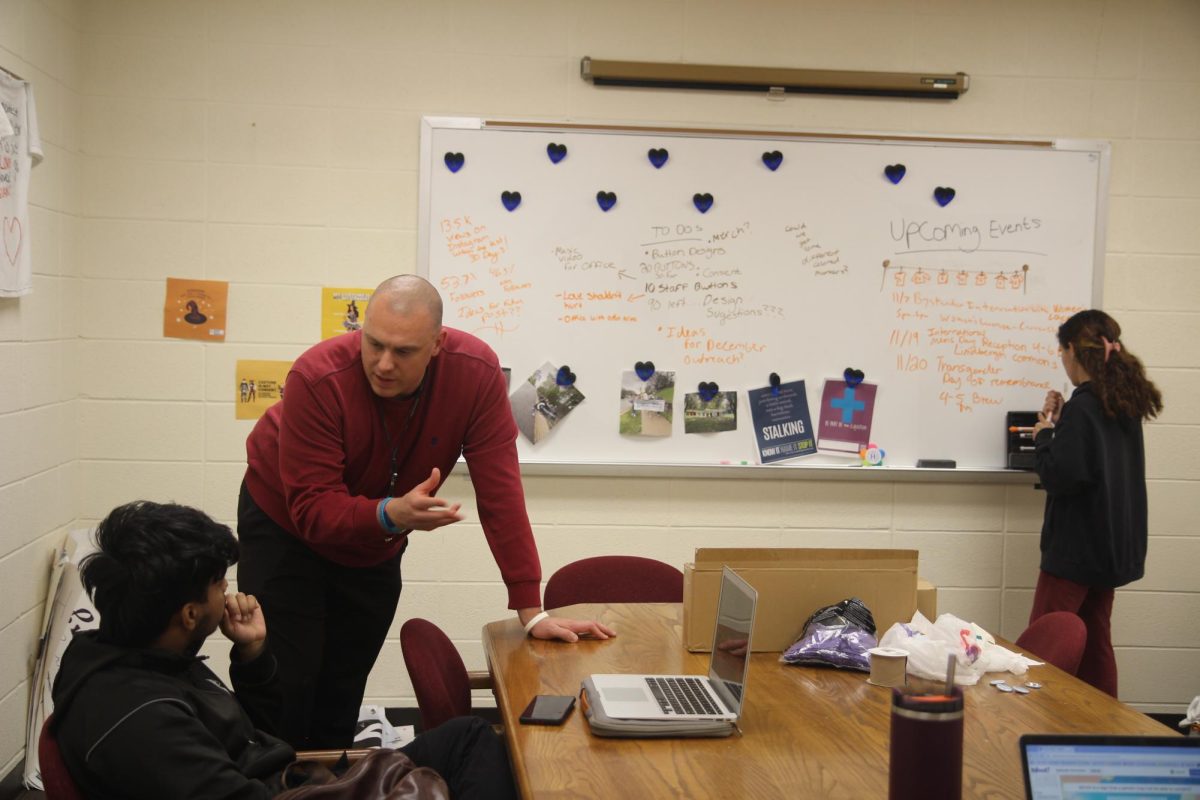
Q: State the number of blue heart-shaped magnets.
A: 14